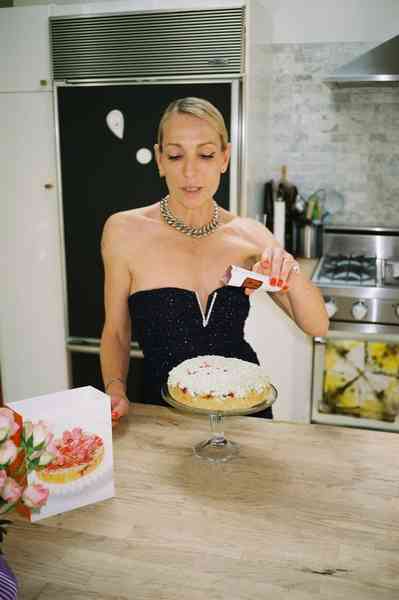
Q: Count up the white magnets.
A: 2